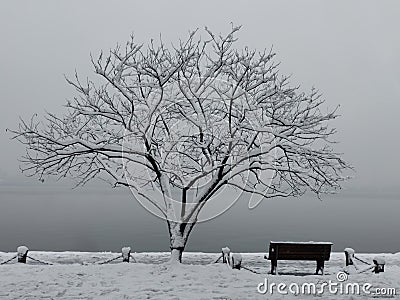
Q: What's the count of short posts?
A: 6